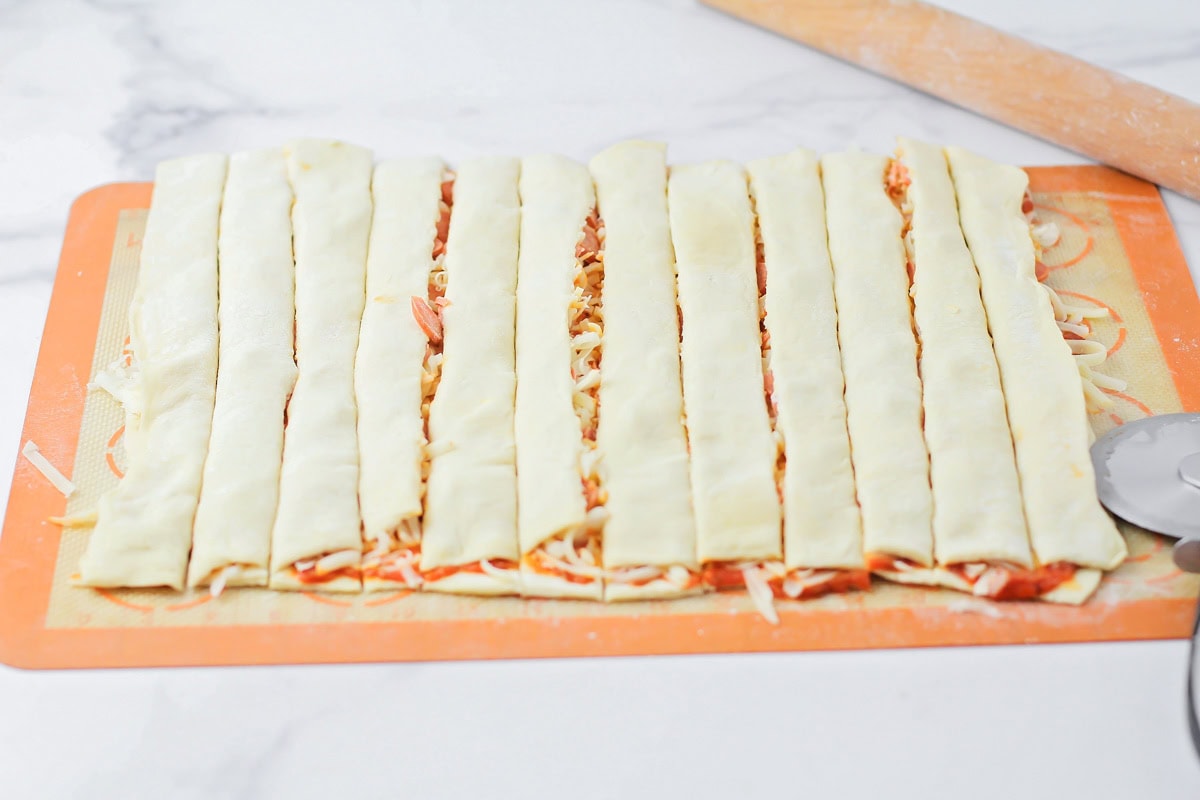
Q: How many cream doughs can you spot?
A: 12